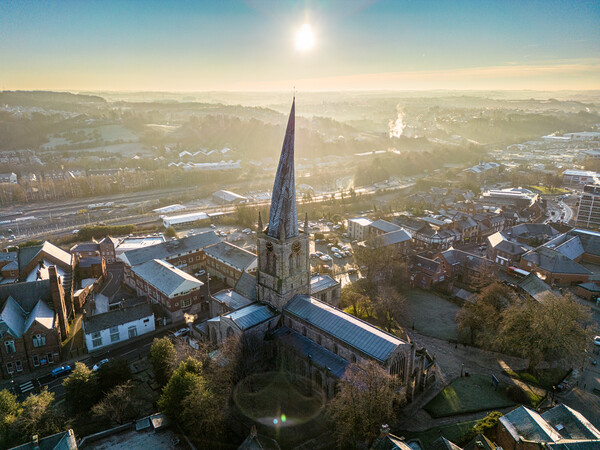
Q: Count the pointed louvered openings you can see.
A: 4